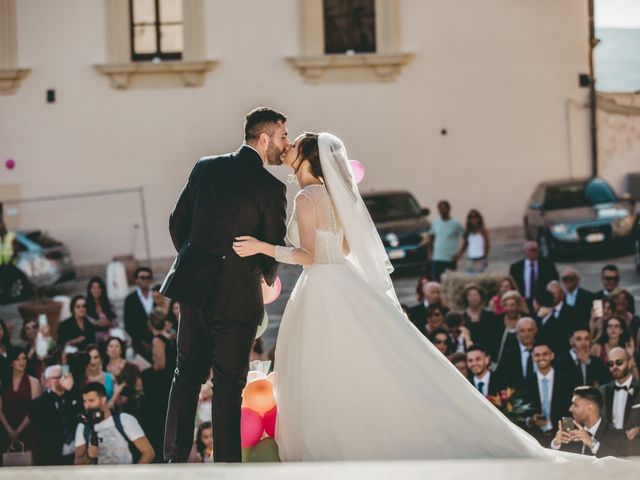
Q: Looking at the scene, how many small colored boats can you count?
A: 0